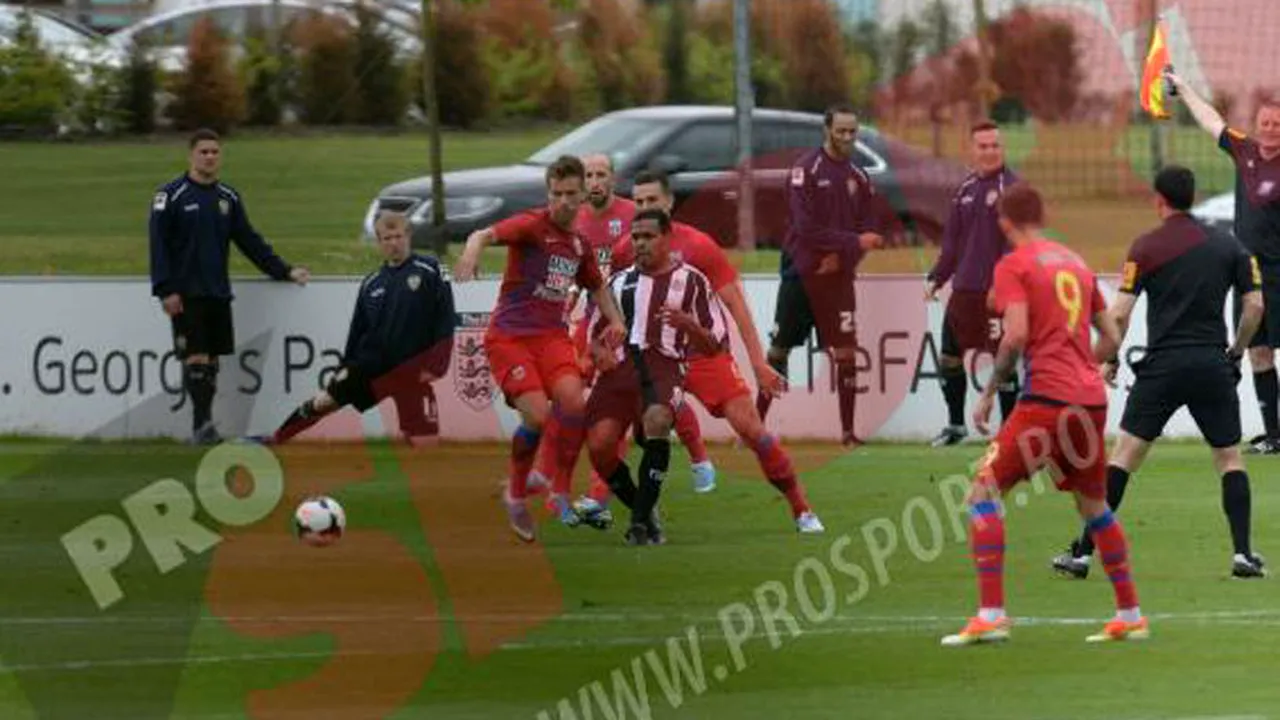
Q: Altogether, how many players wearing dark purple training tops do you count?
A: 2